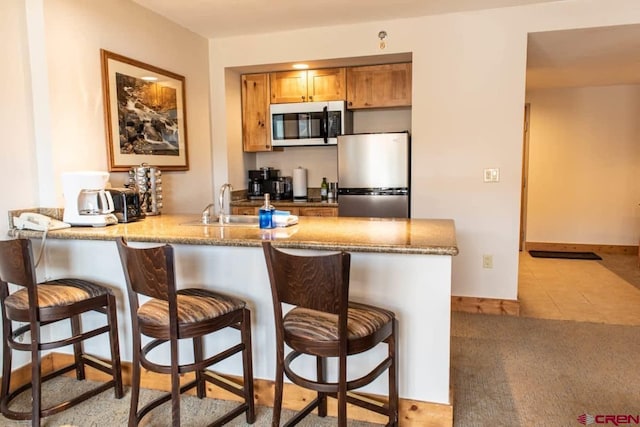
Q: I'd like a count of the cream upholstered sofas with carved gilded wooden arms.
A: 0